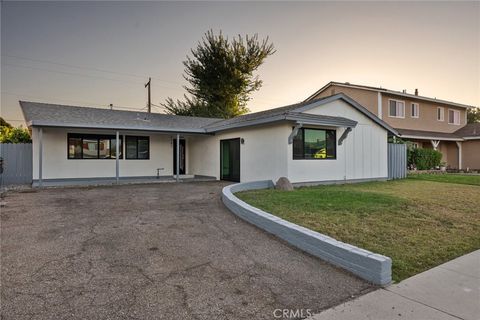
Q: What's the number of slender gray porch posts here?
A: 3